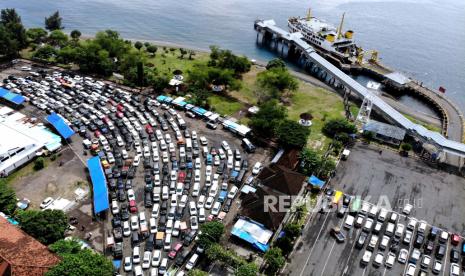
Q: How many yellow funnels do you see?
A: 2